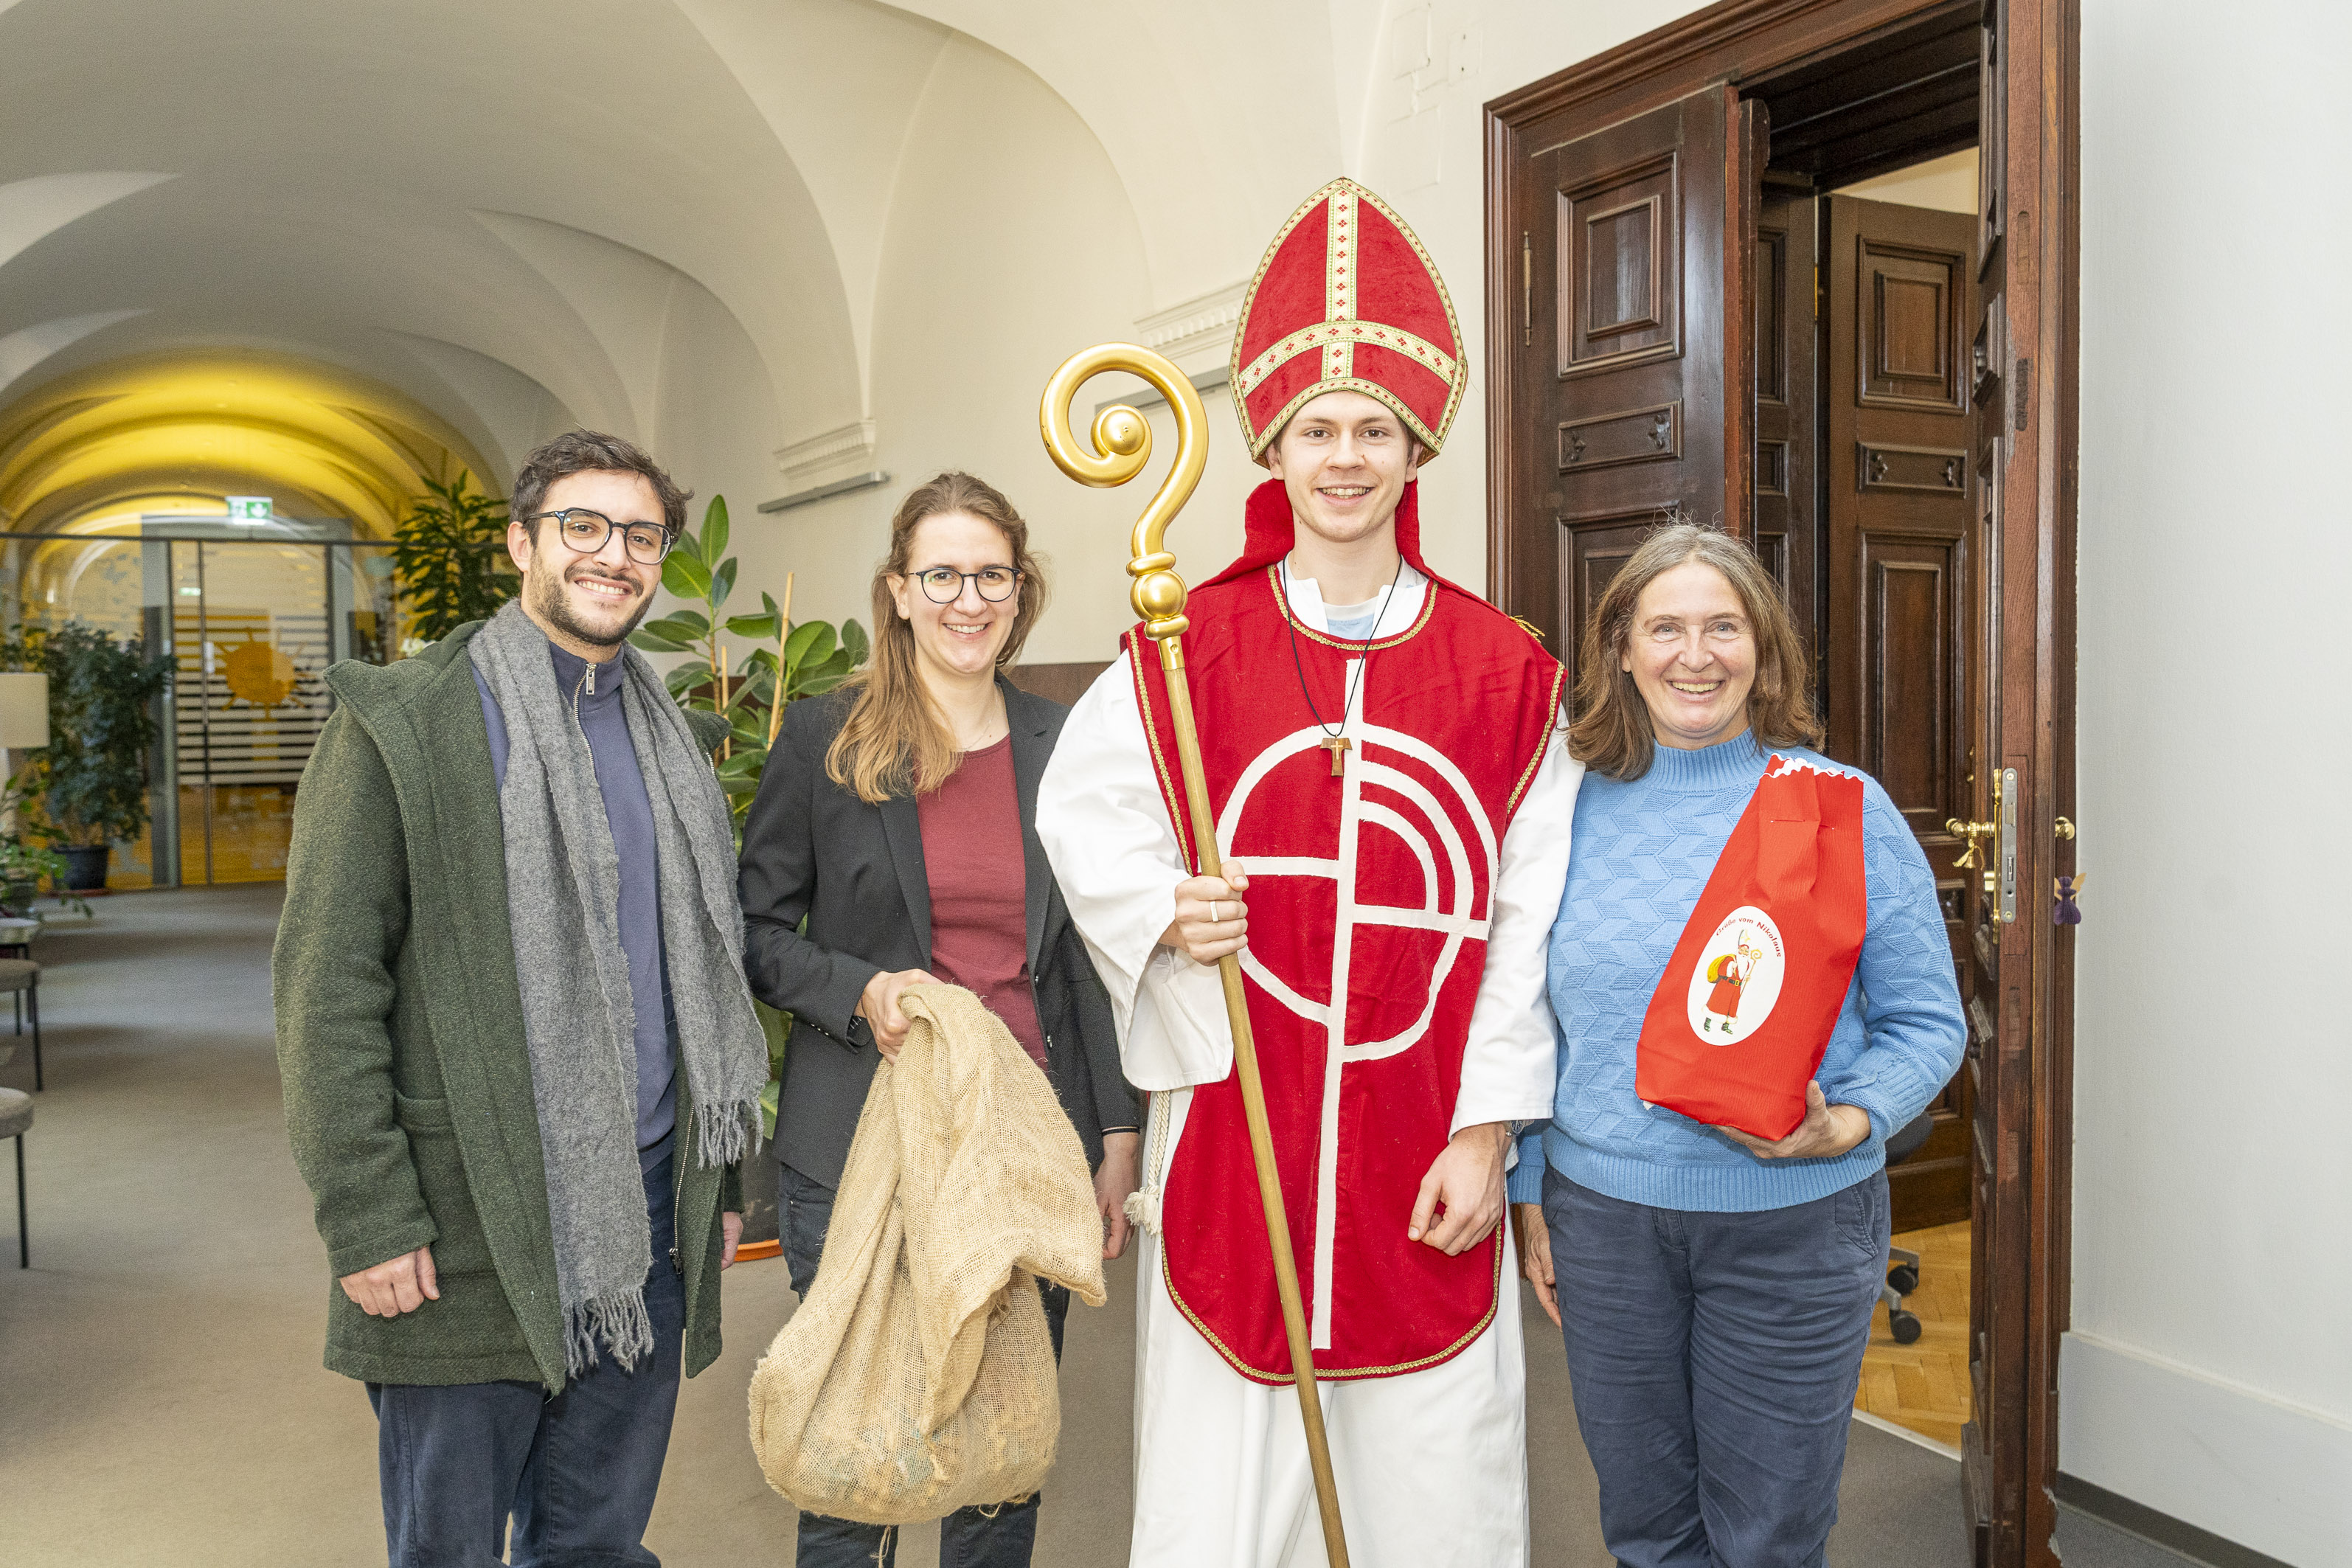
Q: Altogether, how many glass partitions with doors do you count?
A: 1